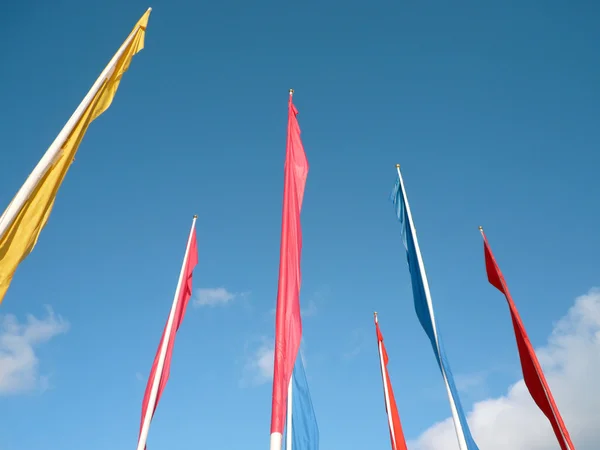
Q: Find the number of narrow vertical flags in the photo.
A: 7